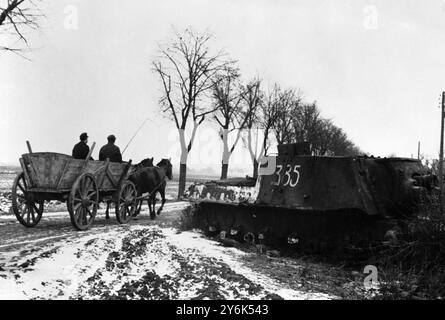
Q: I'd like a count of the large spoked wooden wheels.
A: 3